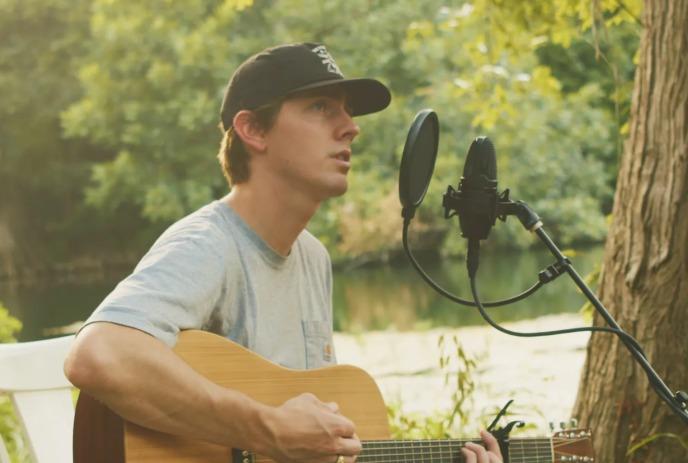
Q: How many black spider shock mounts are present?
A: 1